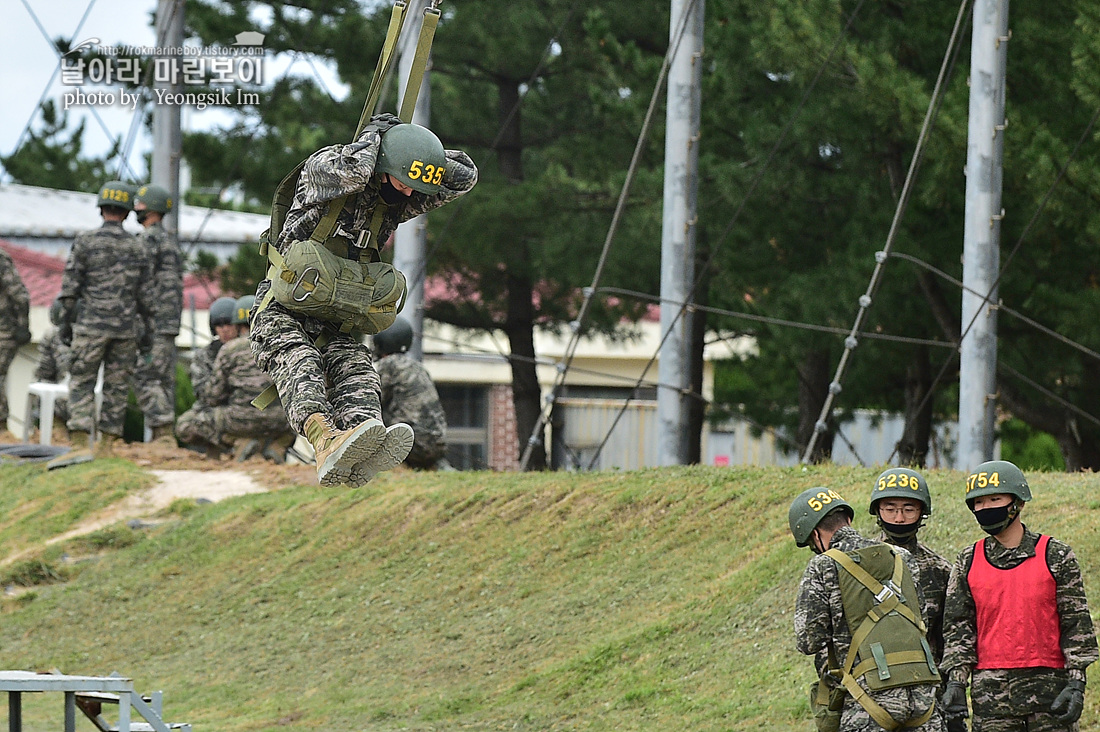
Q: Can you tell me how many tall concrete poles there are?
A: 4